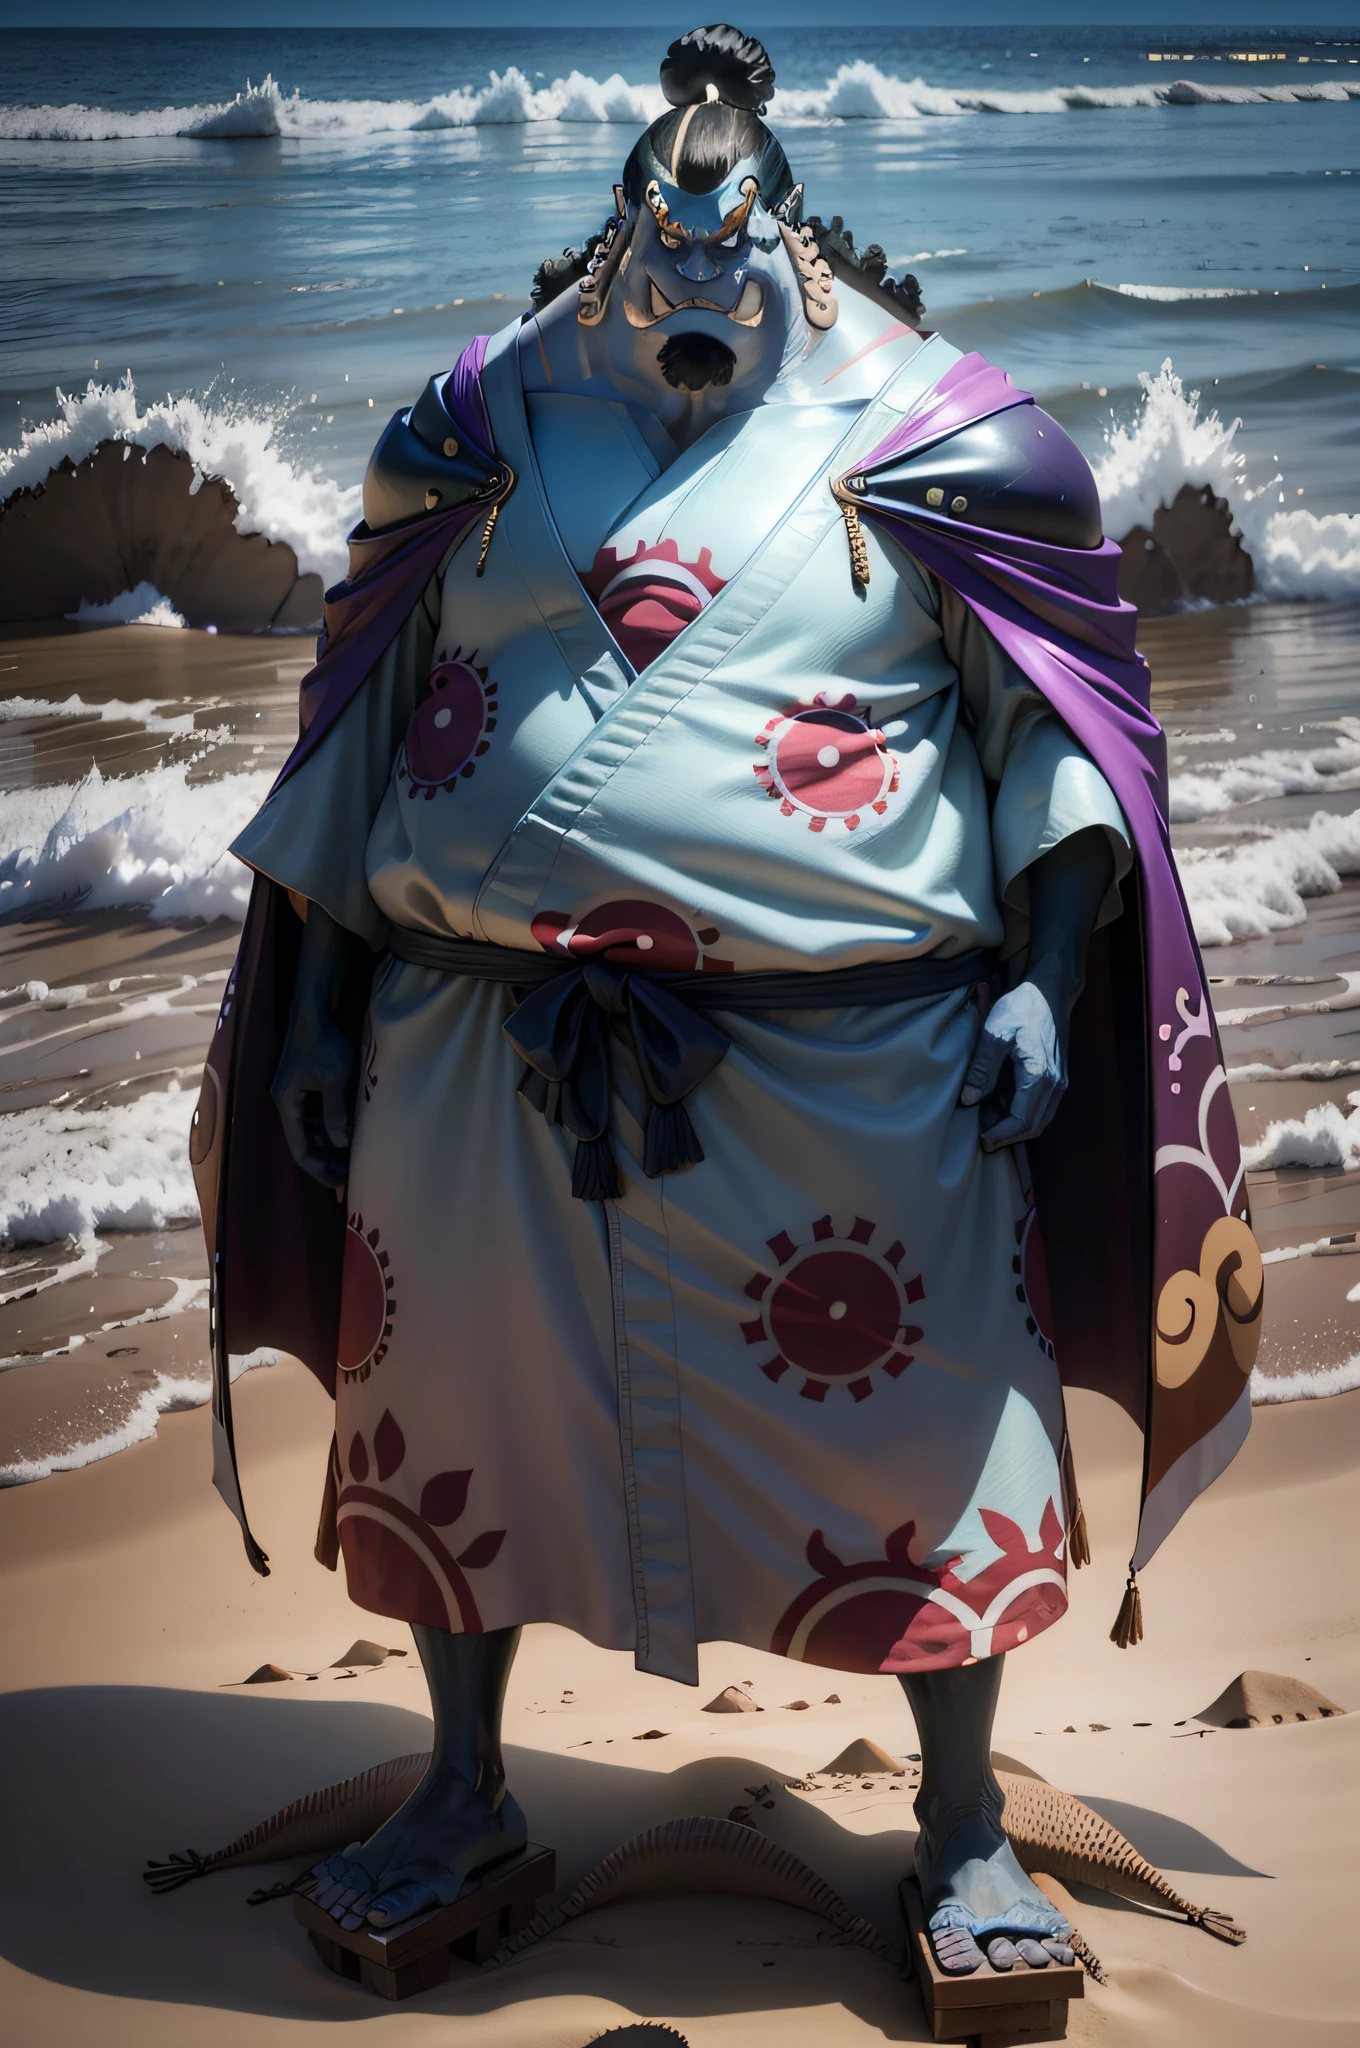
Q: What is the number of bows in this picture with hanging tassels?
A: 1